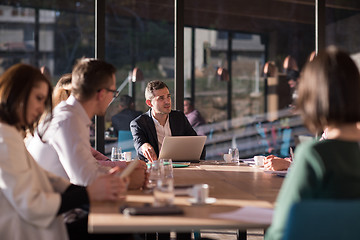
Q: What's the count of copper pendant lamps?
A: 6